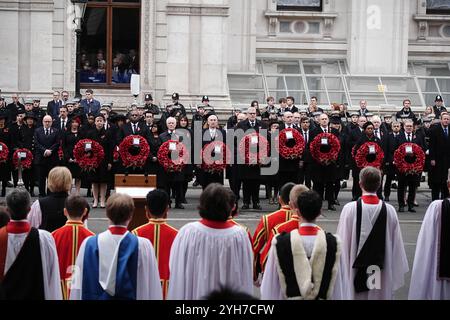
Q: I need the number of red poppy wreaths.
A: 11